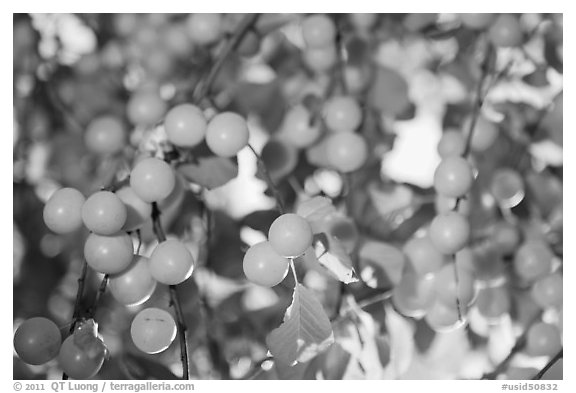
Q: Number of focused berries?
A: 13